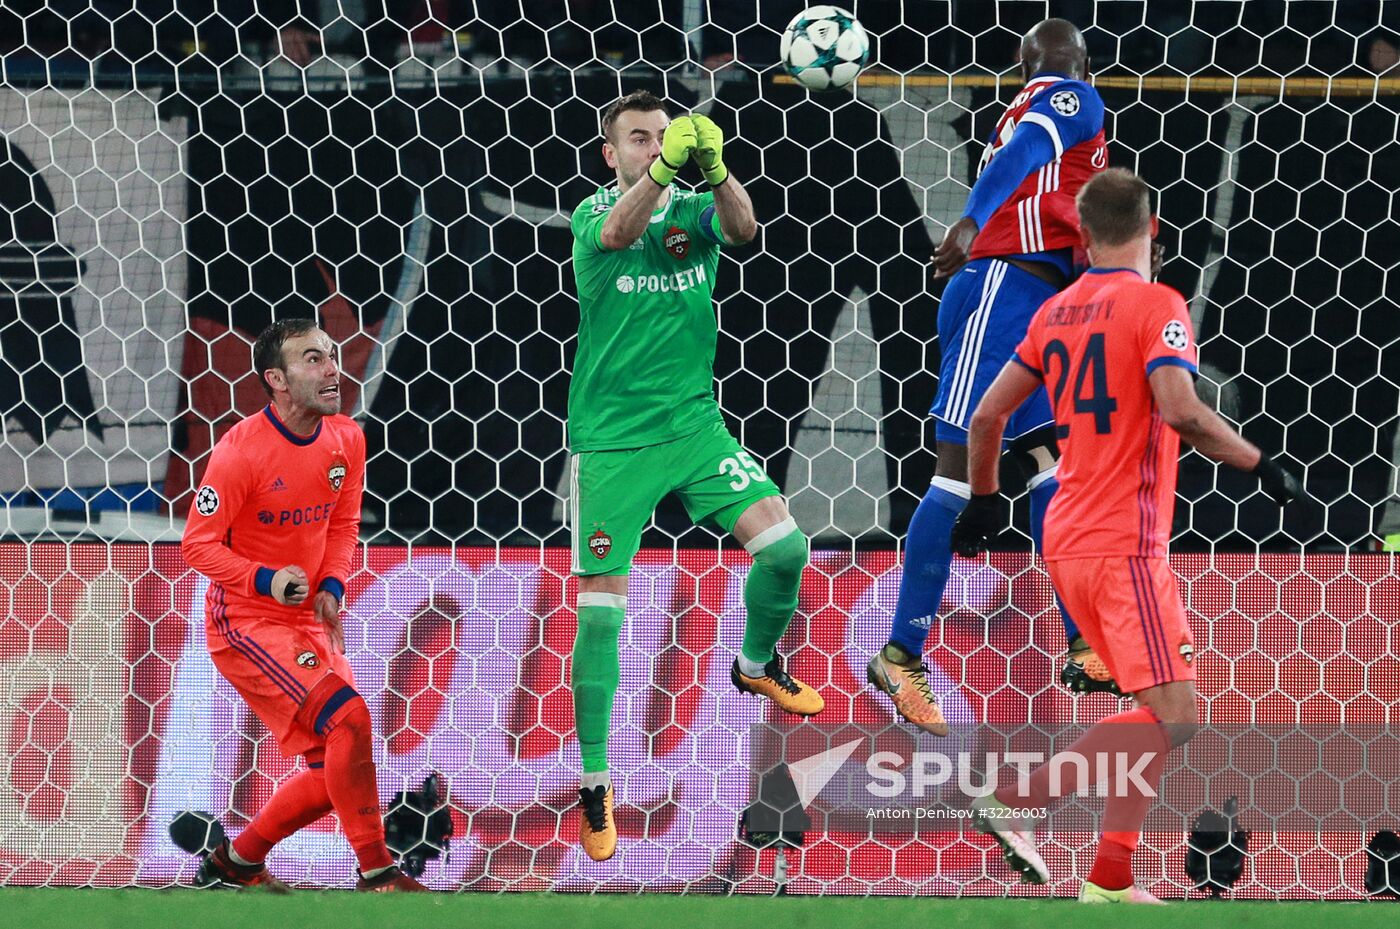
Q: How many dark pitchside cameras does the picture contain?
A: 5